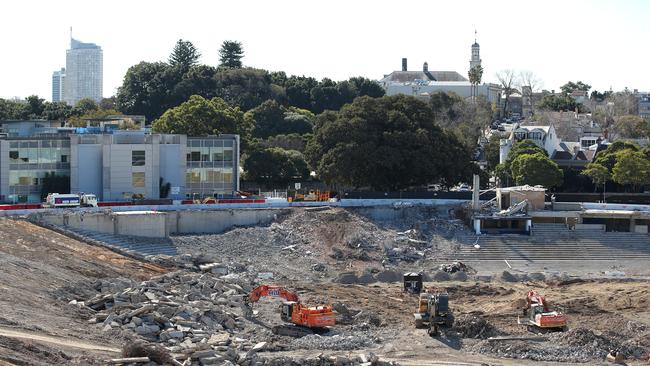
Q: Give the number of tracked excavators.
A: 3